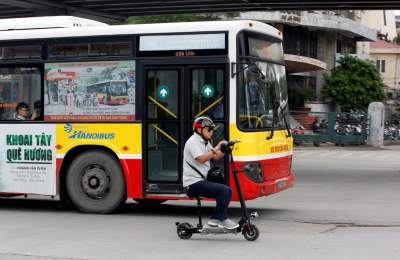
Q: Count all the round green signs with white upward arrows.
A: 2